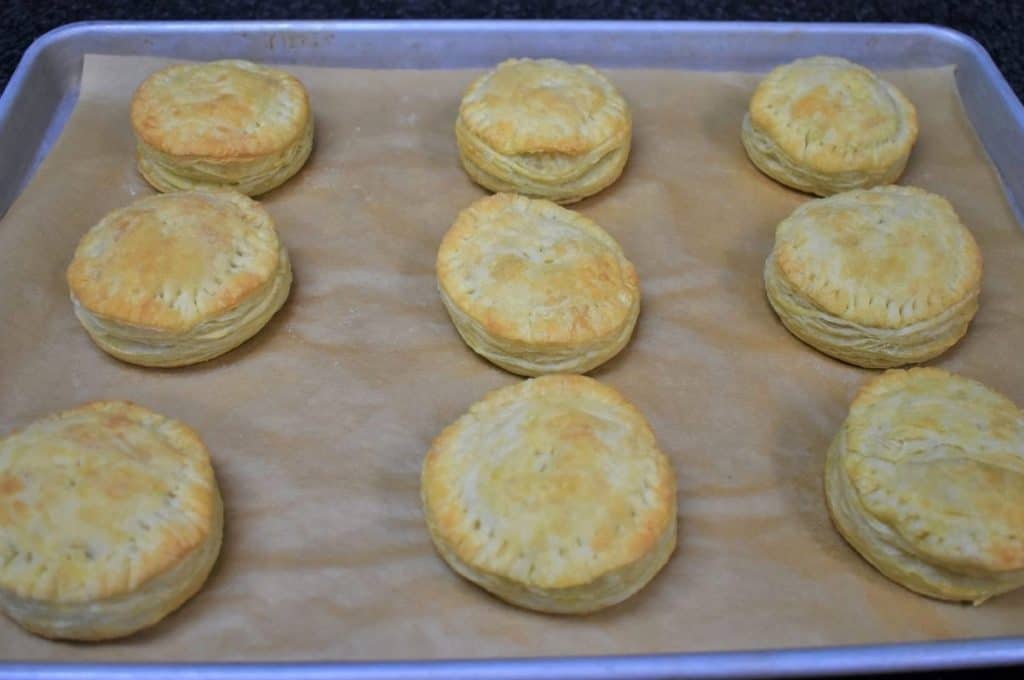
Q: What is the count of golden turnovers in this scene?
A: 9